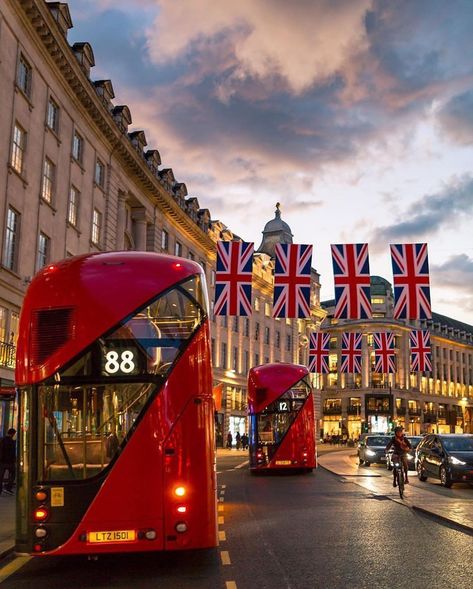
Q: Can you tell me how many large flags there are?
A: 4